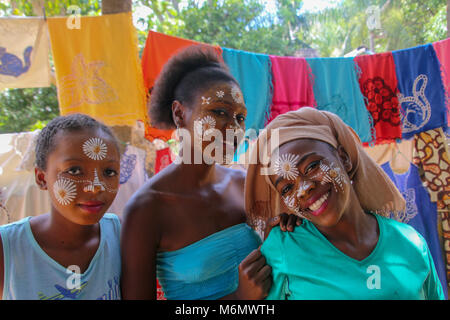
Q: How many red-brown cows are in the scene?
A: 0